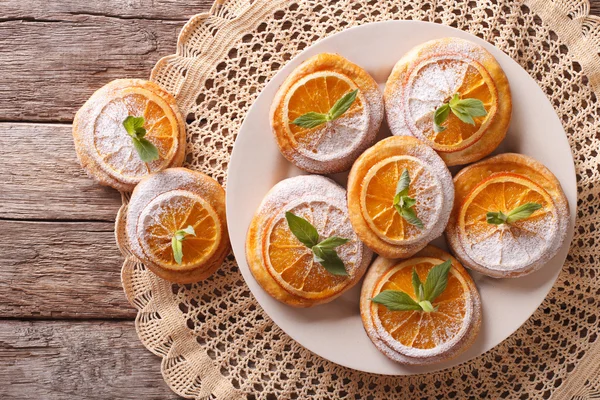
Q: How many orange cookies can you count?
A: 8